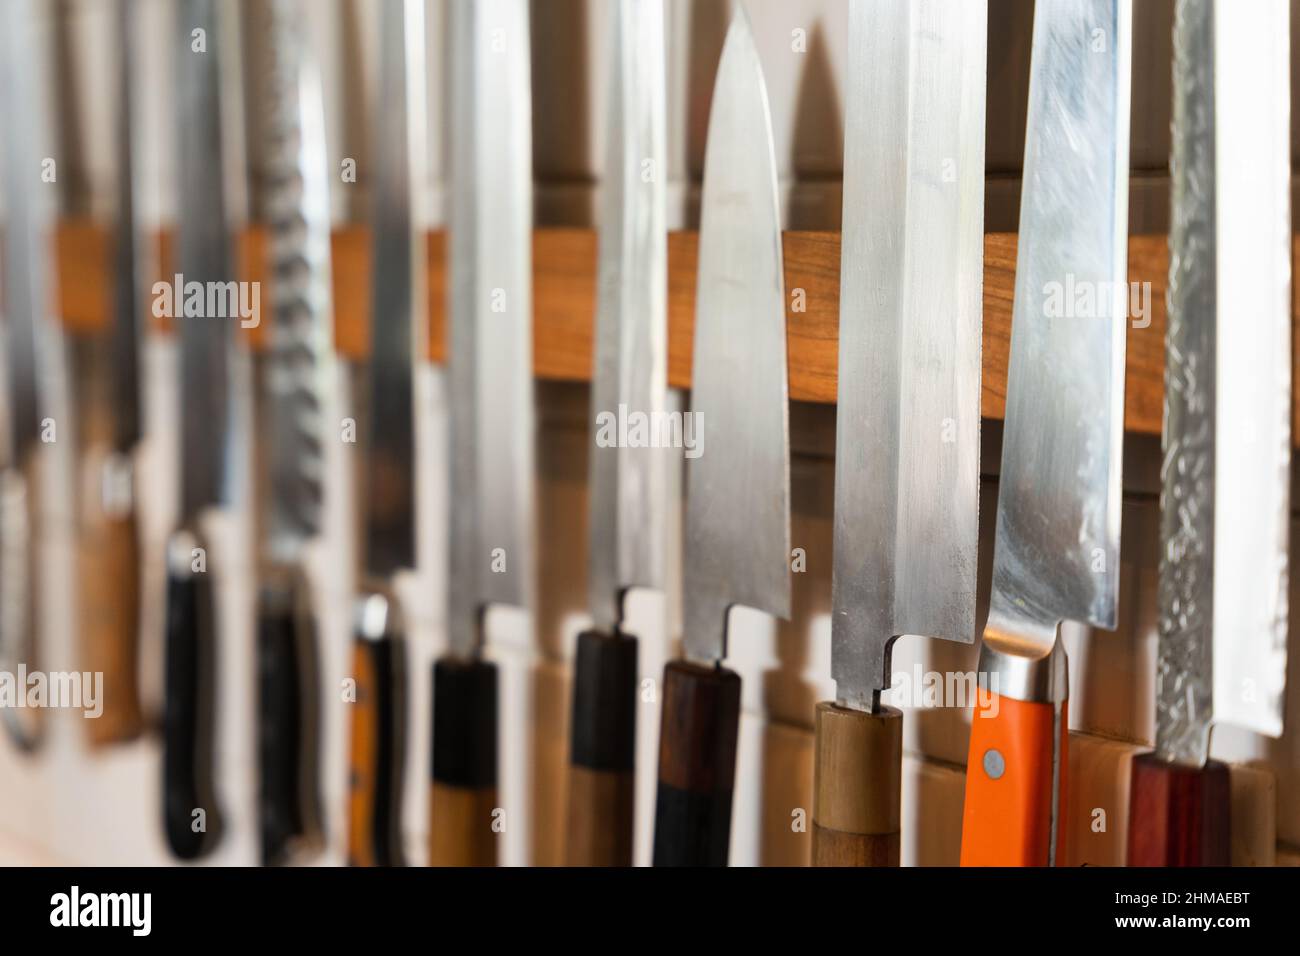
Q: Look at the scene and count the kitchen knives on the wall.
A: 11